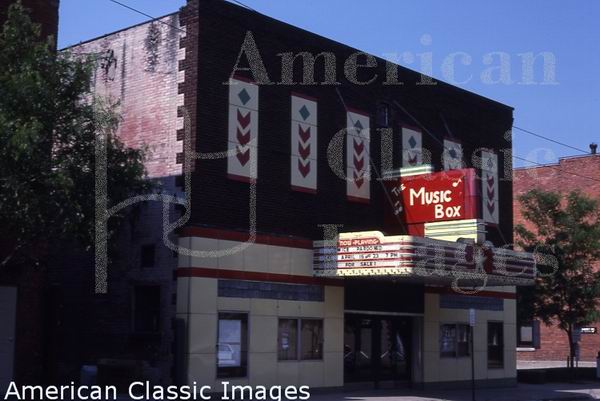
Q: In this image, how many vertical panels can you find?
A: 6